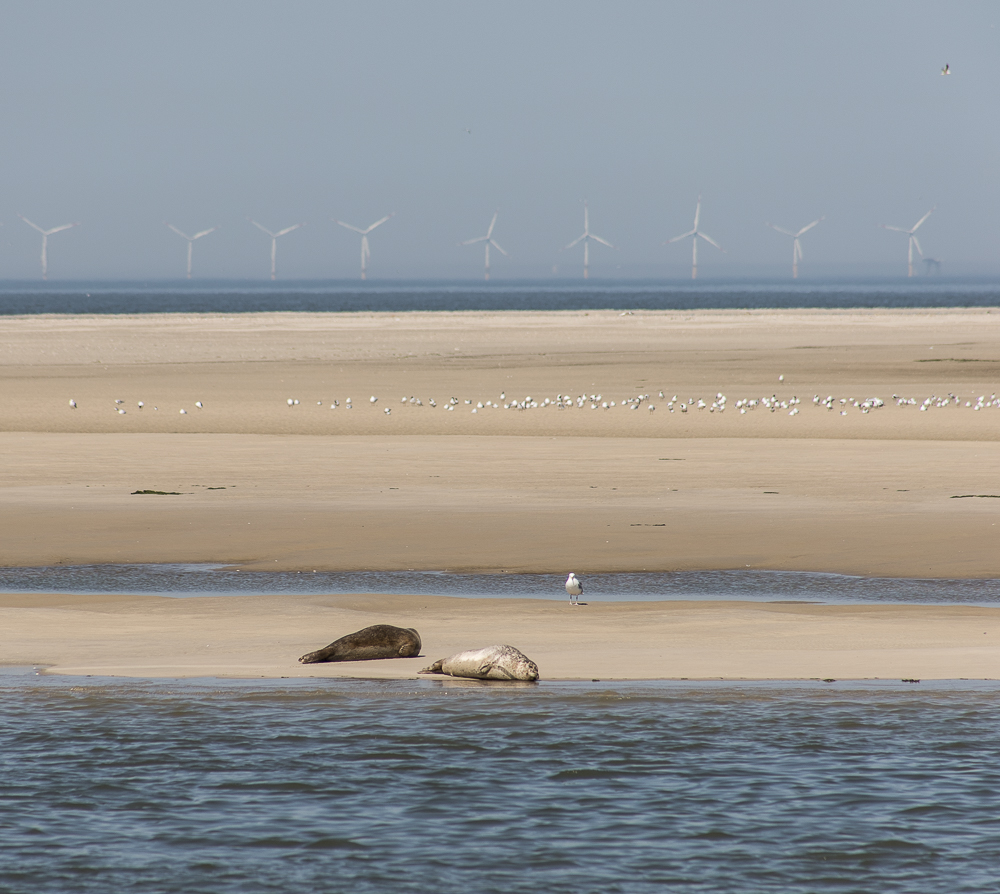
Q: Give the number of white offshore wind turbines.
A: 9